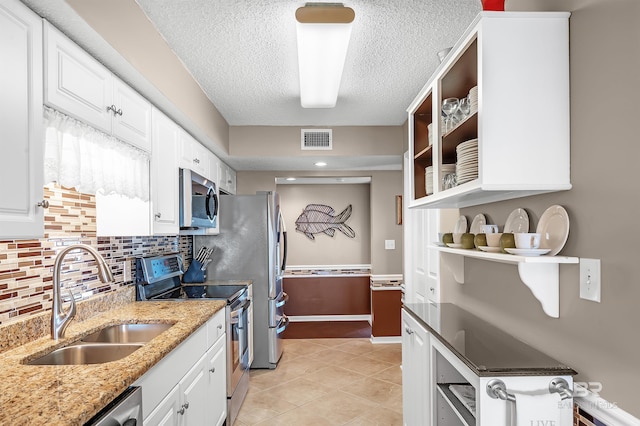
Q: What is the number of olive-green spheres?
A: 4